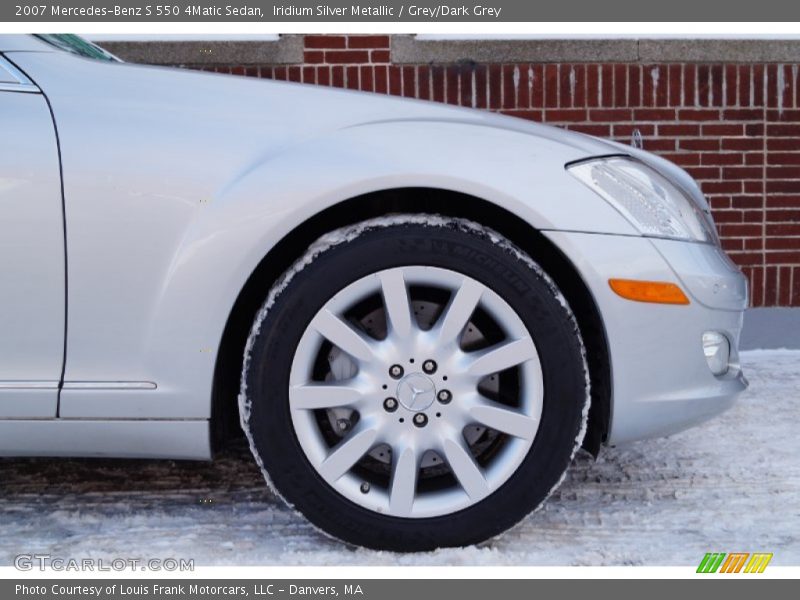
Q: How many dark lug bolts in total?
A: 5